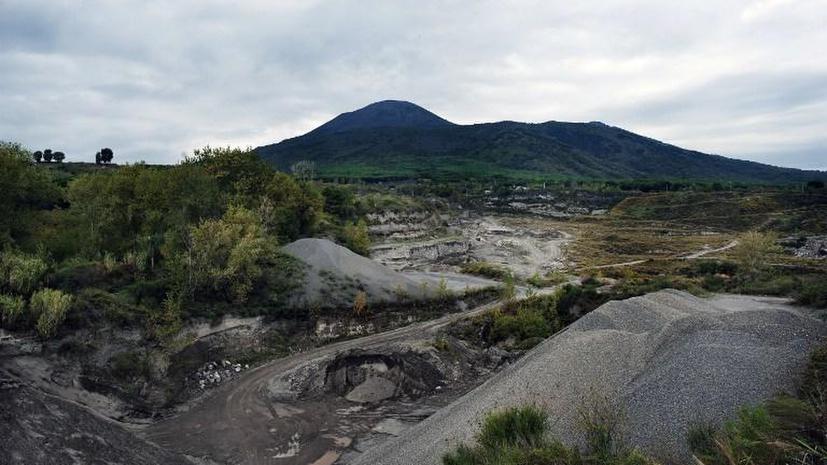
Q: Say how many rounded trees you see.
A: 5